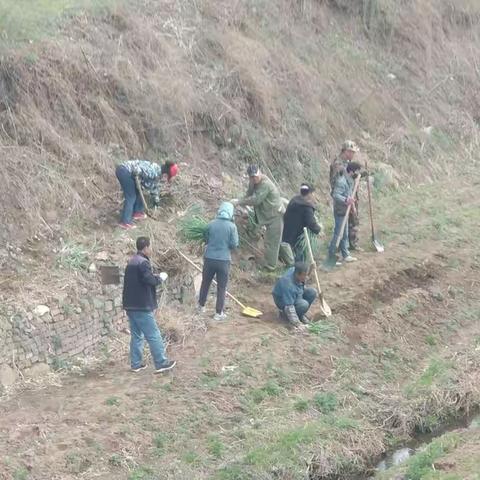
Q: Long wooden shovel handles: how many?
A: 5